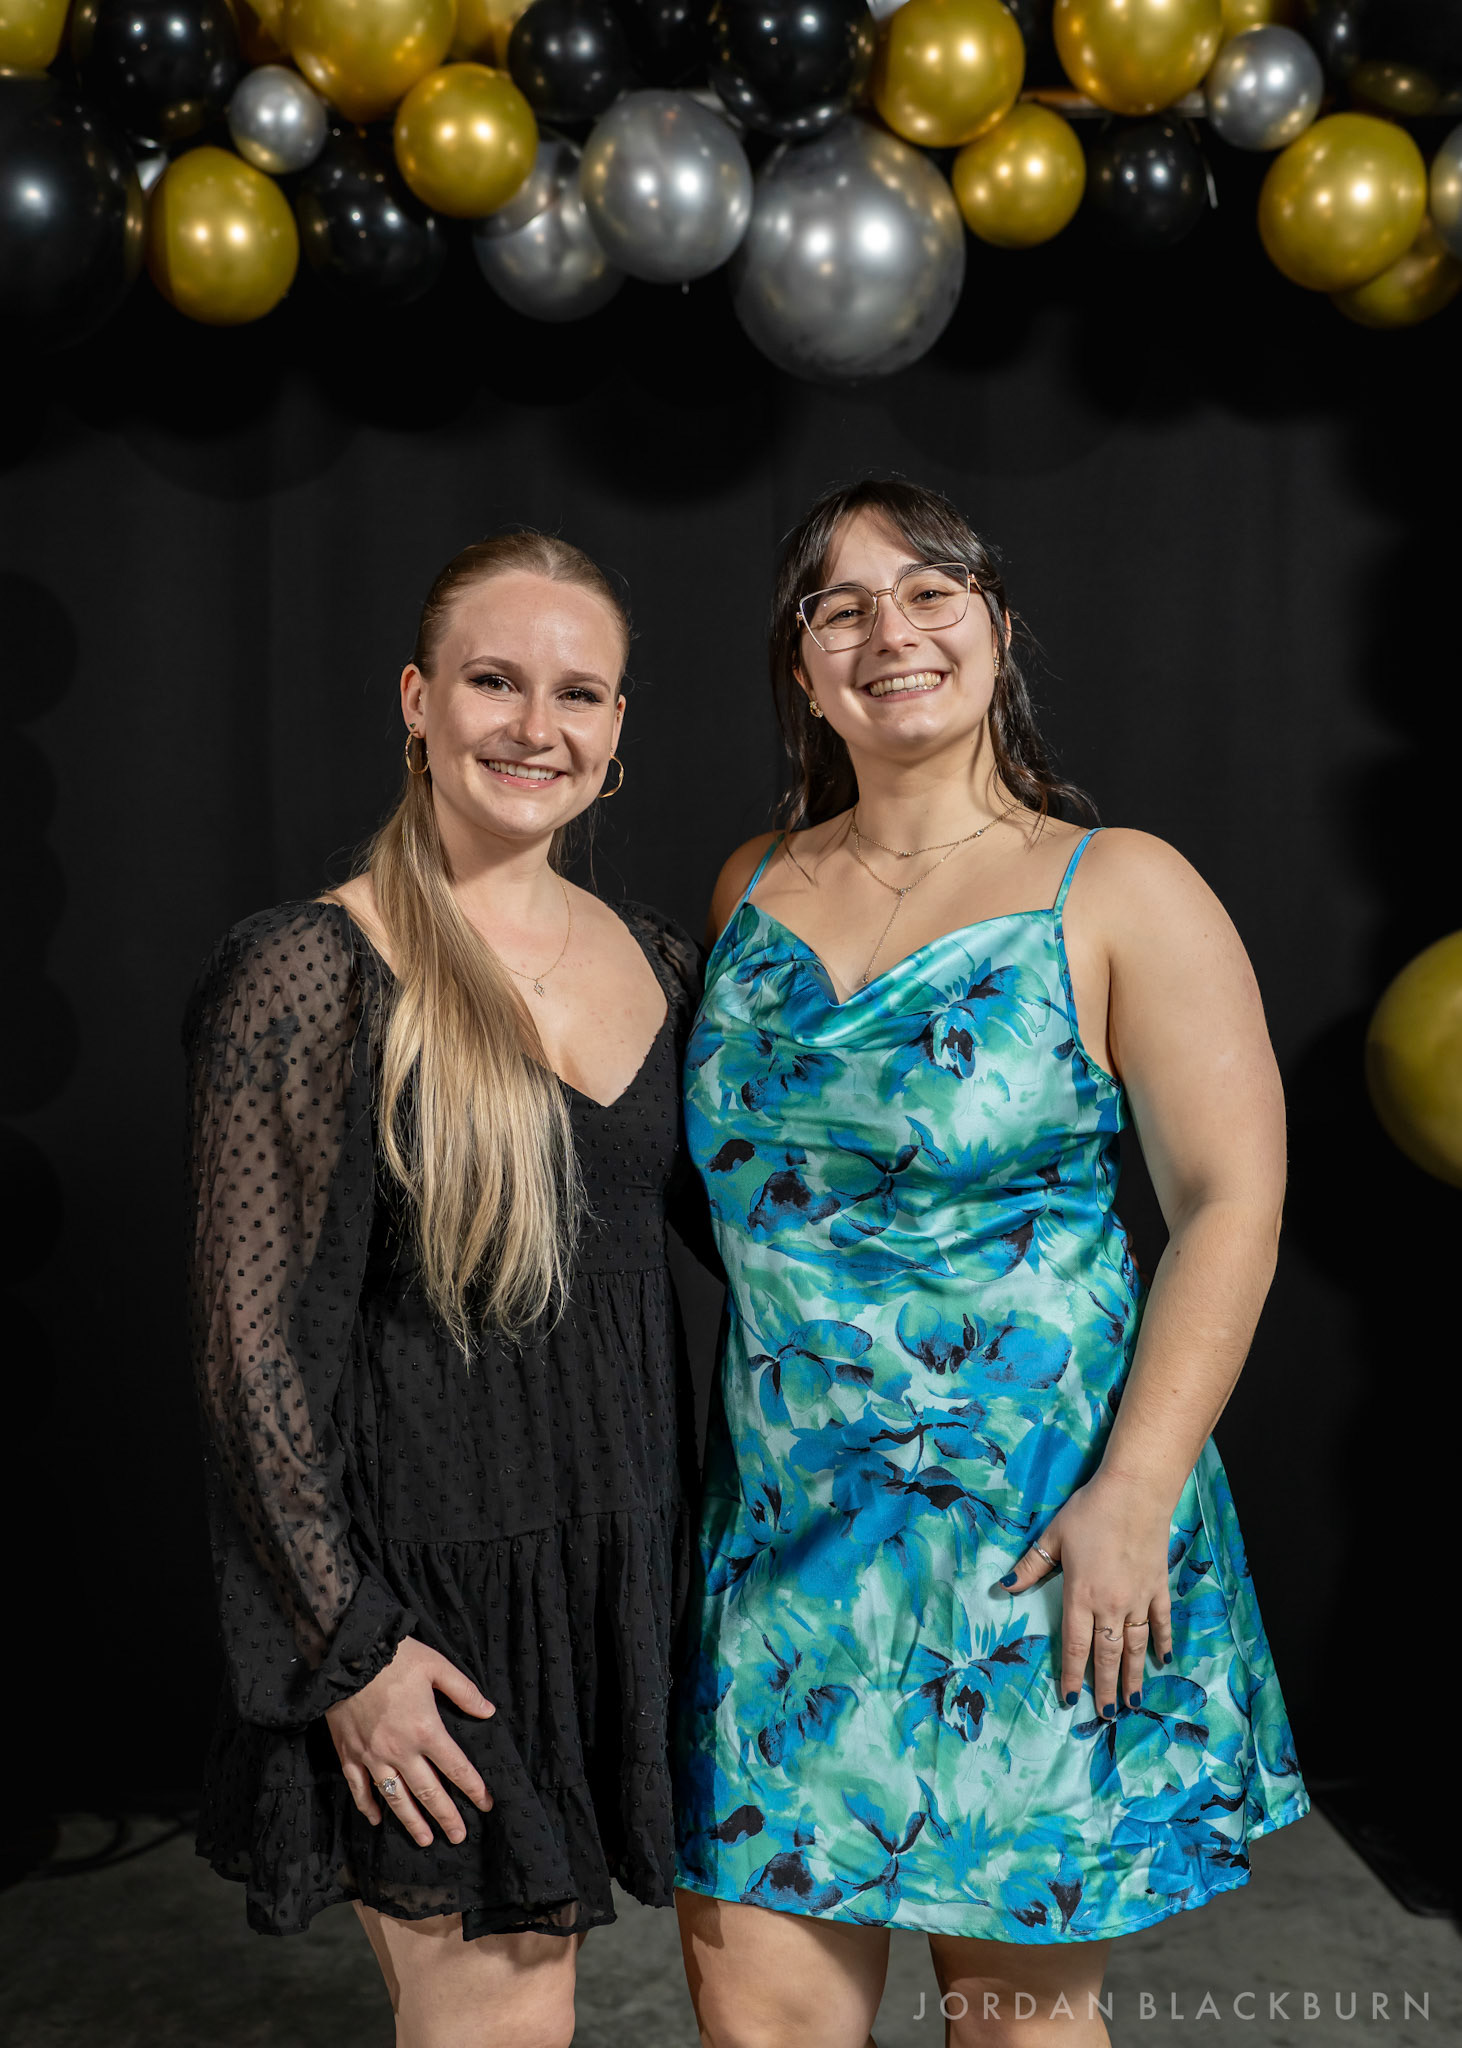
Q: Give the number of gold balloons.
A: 13